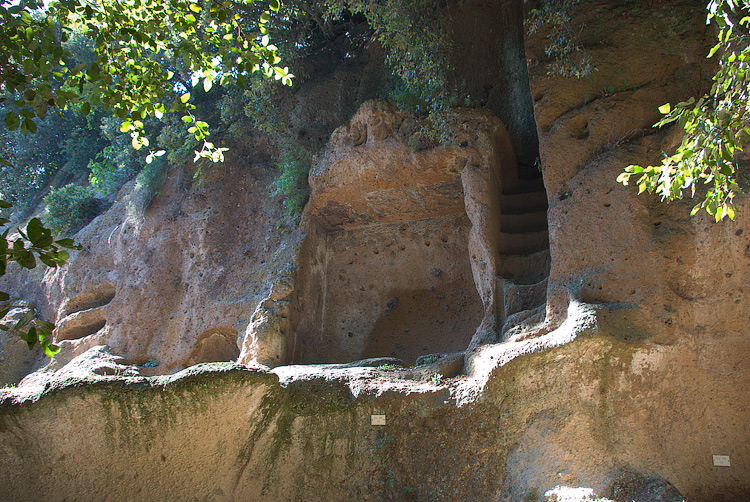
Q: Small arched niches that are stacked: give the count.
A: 2